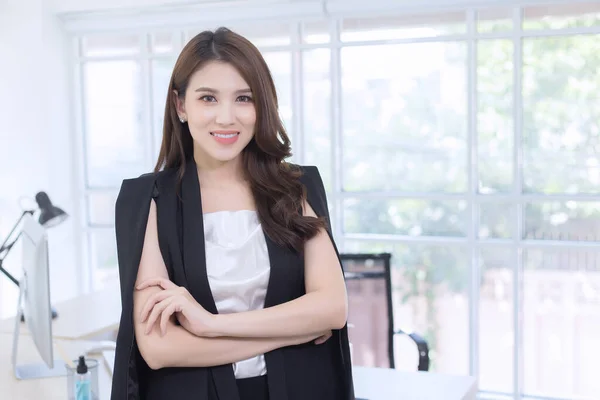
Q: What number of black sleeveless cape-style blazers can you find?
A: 1